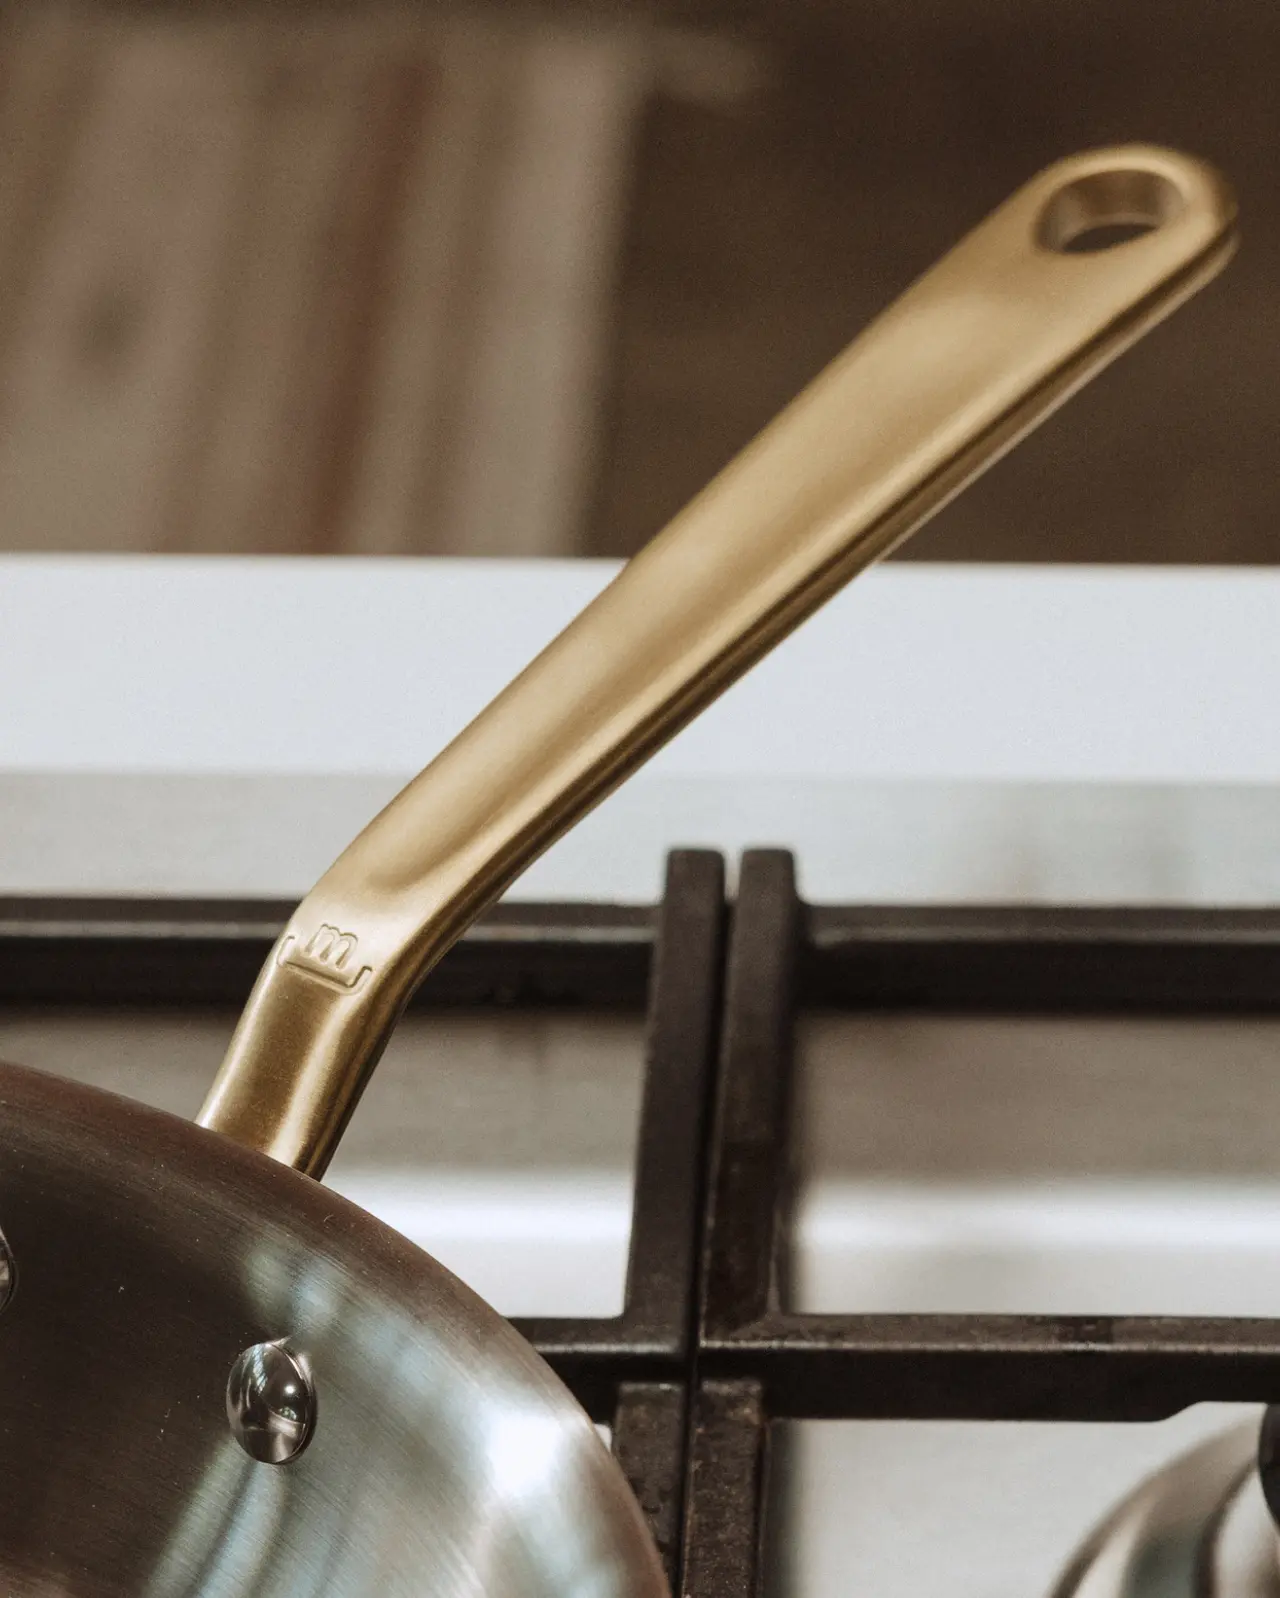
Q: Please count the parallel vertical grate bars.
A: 2